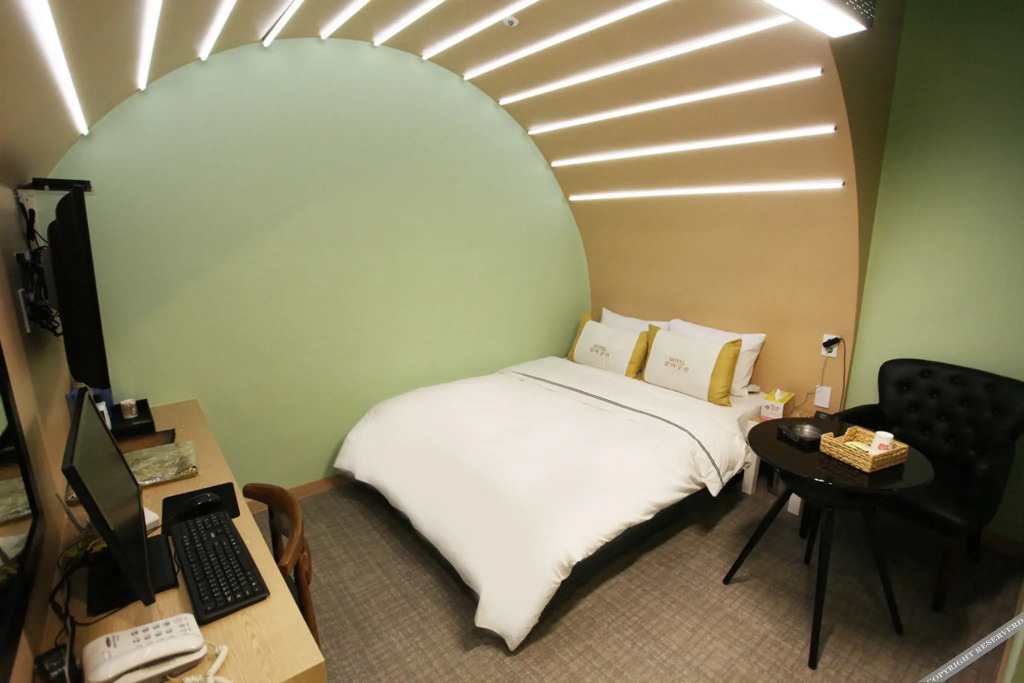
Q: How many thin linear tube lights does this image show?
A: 12